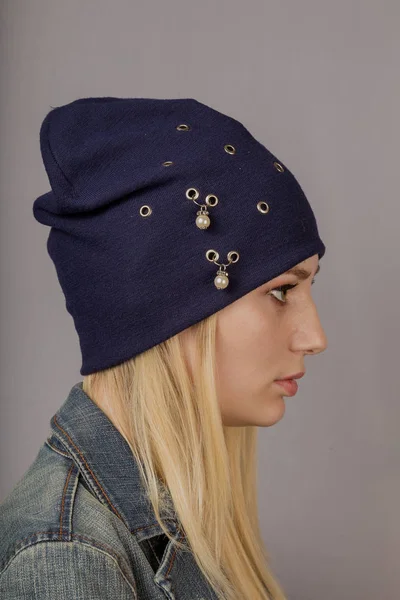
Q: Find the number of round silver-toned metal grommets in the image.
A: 10